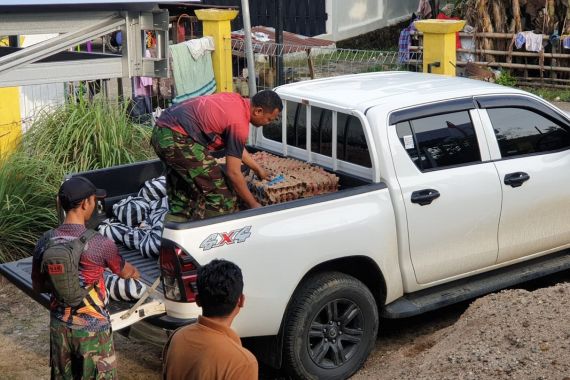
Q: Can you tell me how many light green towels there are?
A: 1